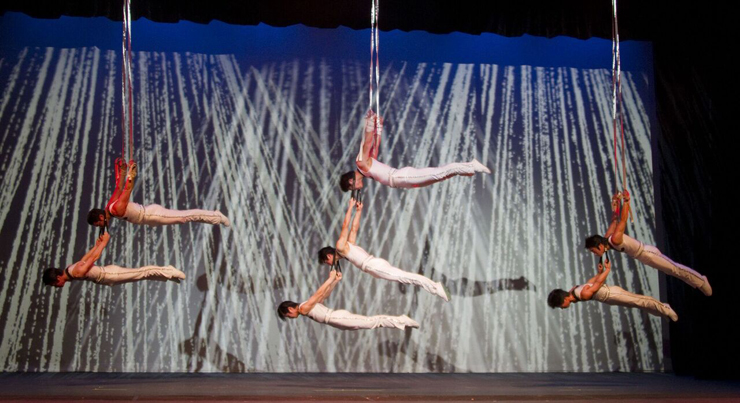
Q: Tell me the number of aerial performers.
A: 7